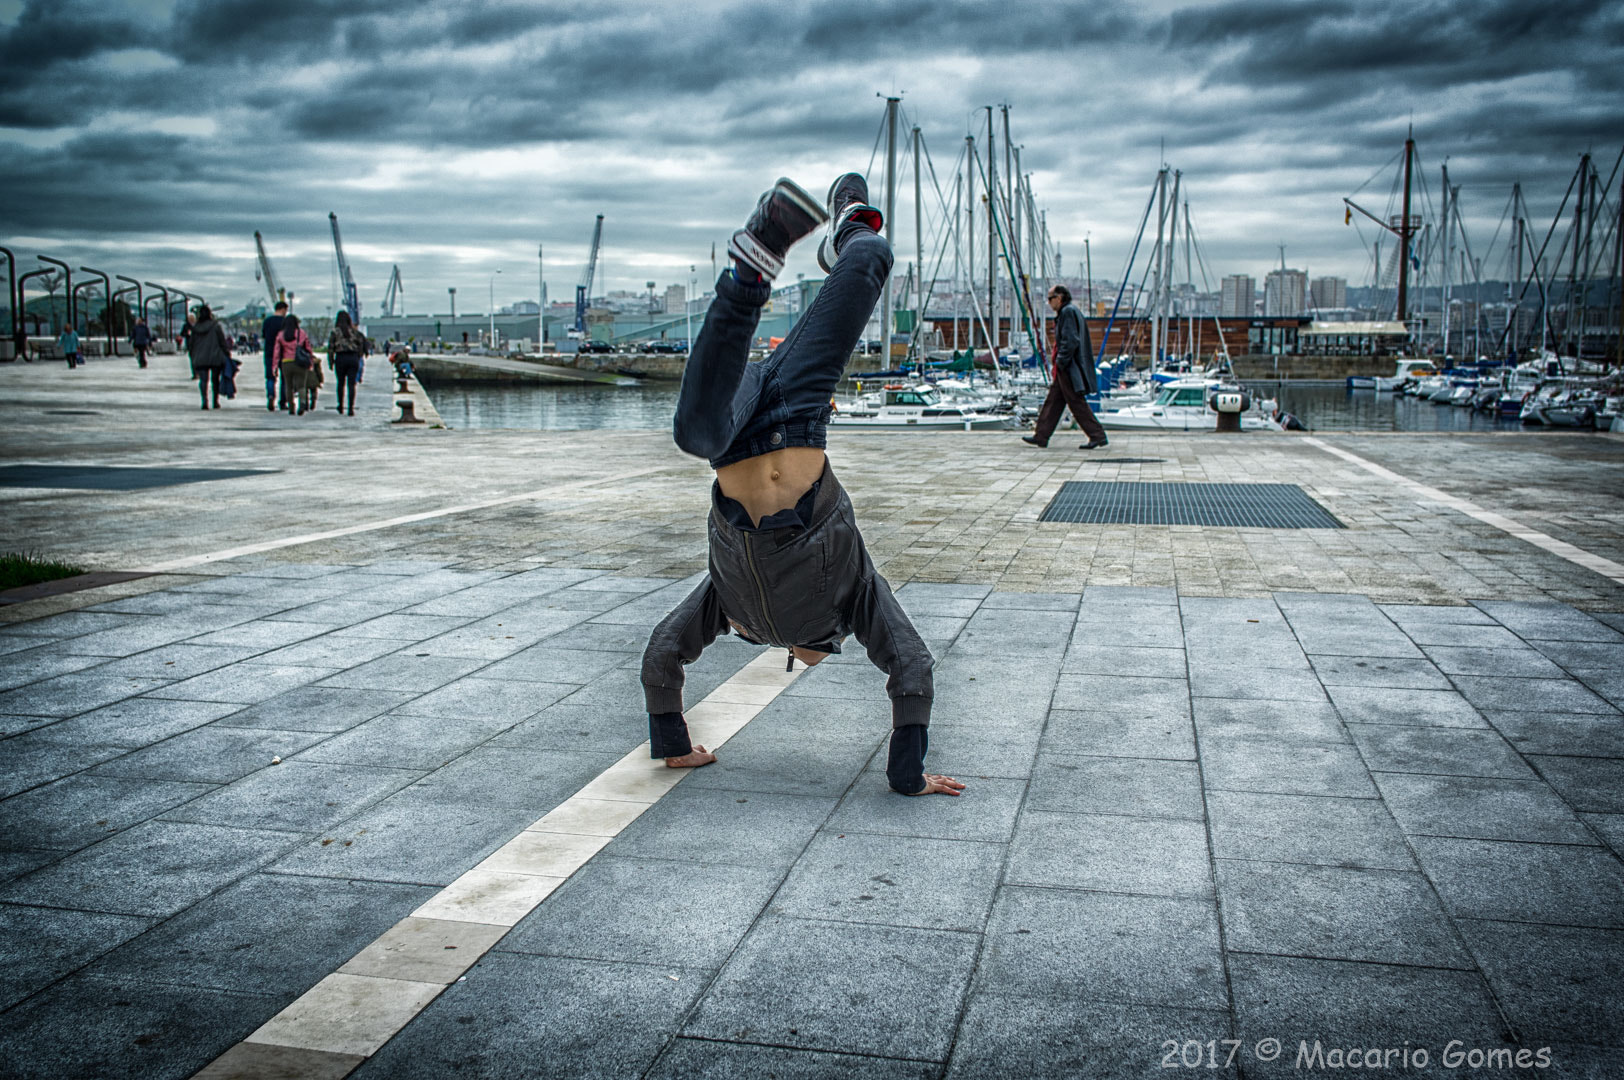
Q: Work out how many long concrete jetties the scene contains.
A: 1